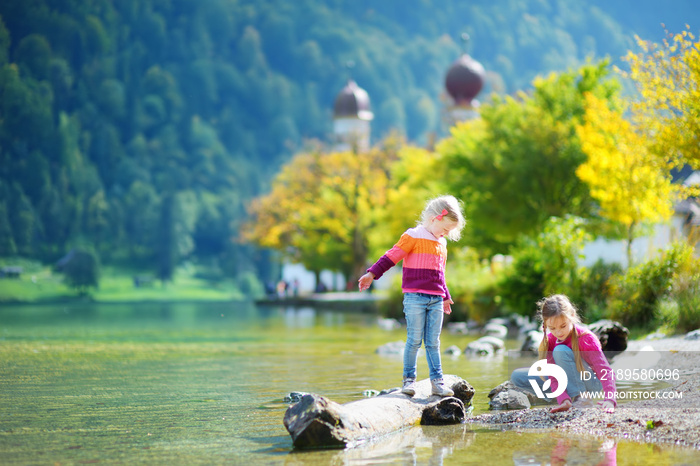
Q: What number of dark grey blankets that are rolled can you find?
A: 0